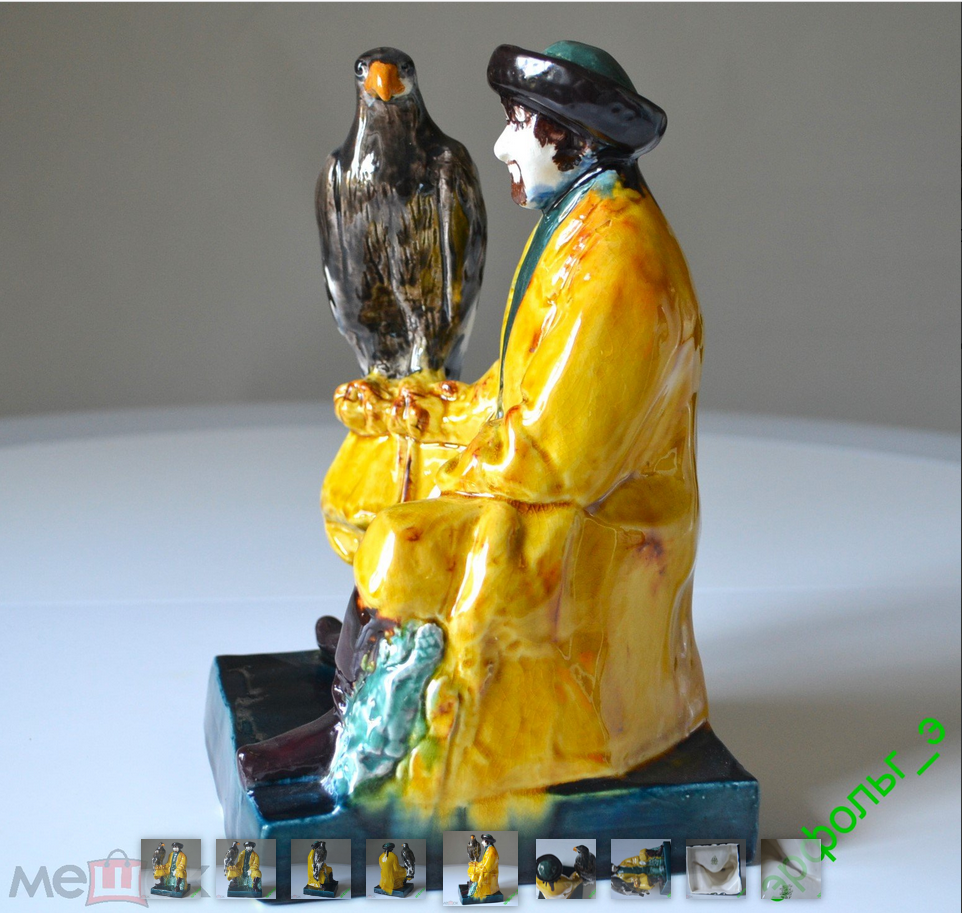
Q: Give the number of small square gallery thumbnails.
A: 9